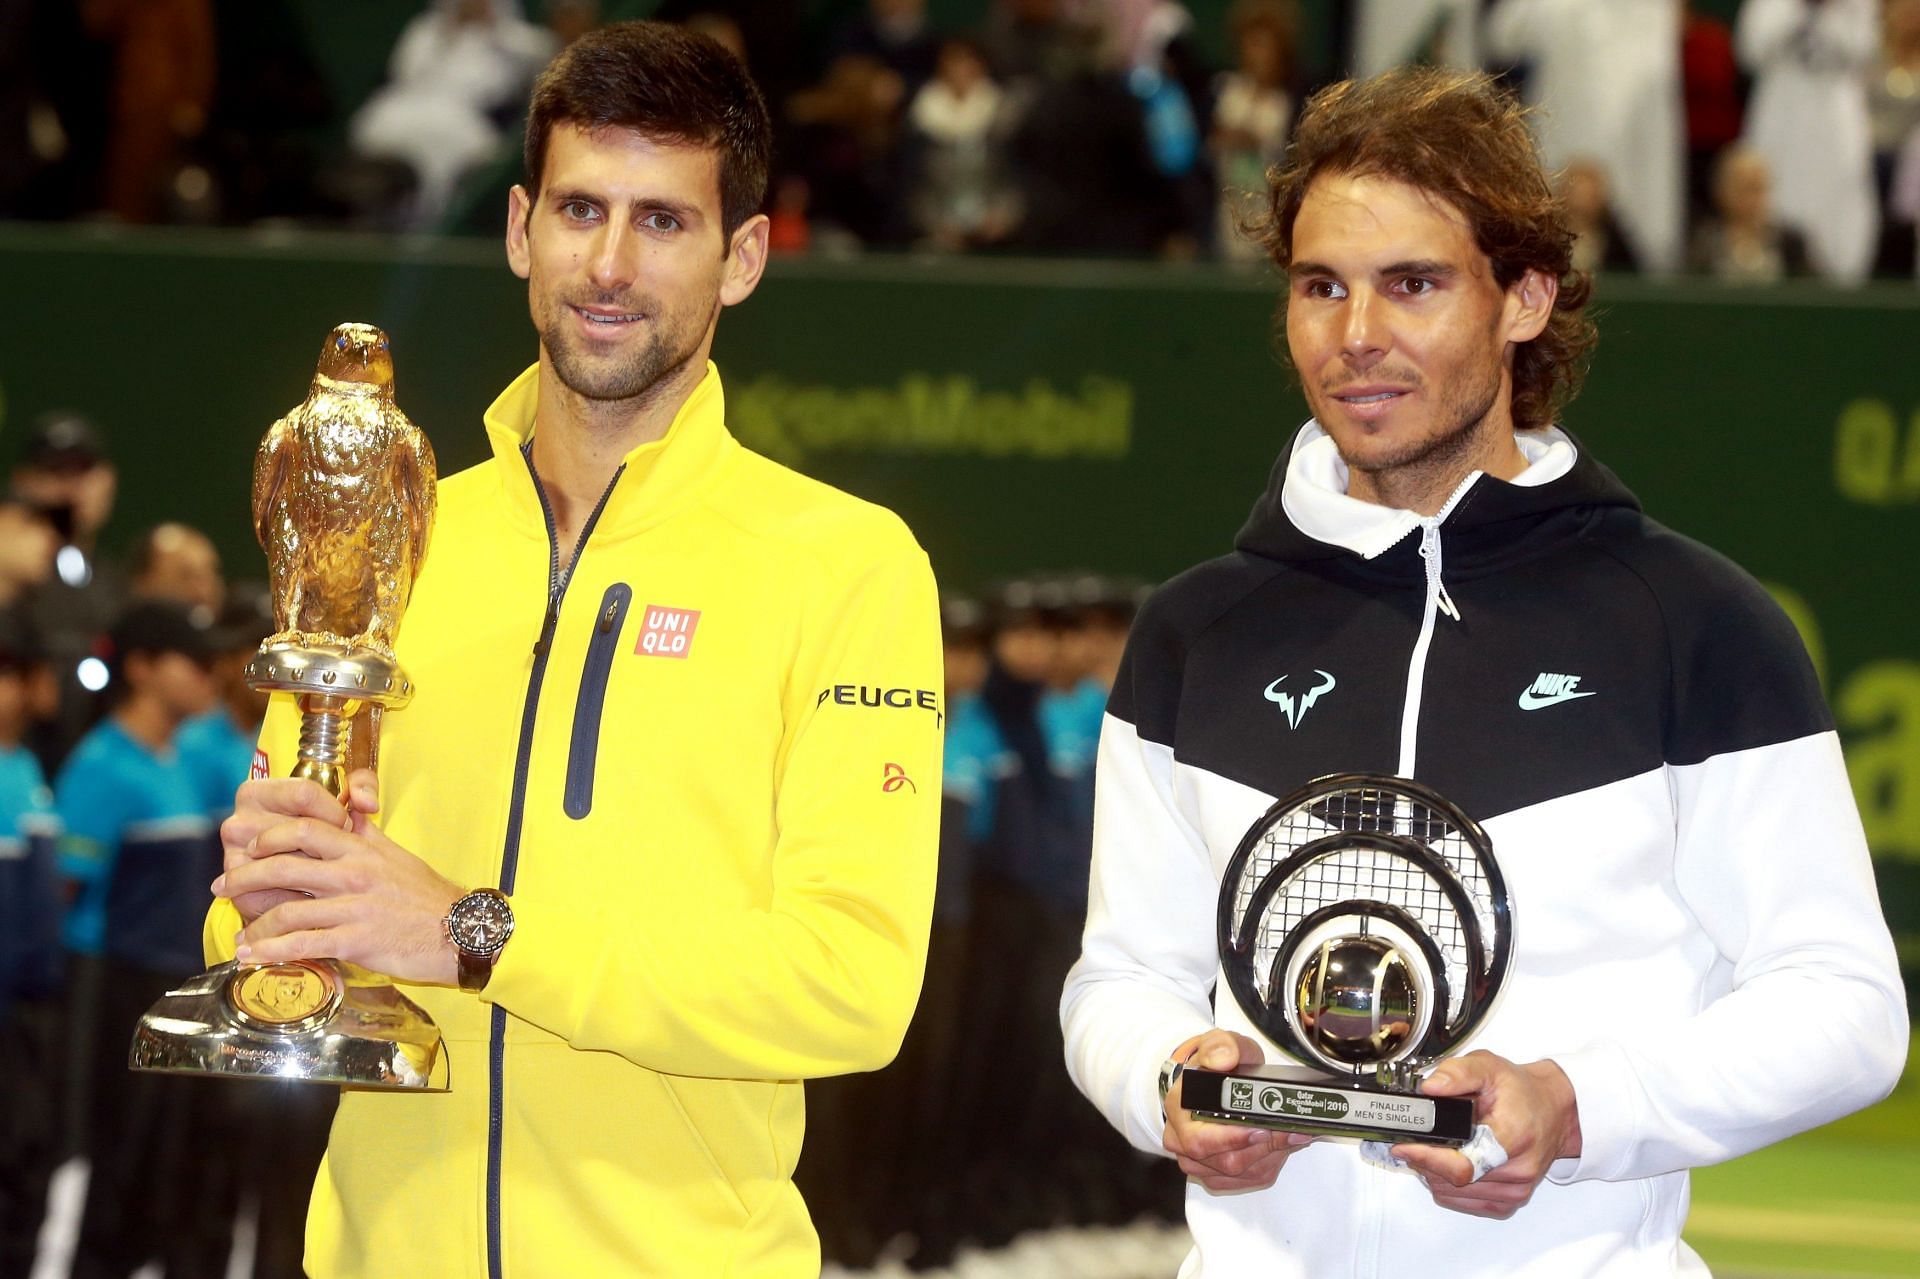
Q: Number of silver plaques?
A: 1